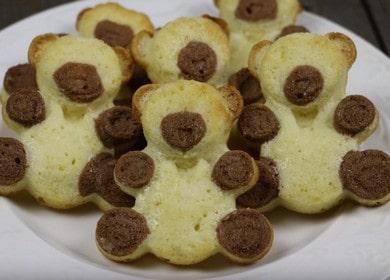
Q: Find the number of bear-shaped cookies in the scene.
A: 6